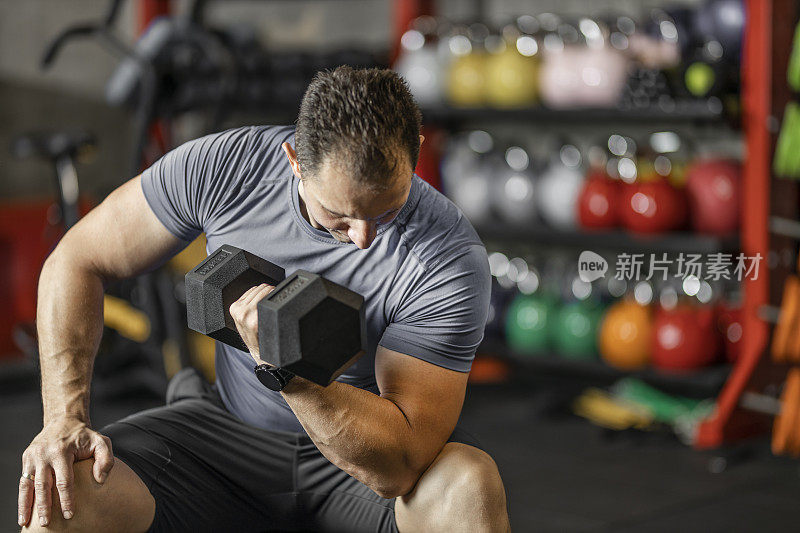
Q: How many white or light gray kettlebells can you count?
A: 4